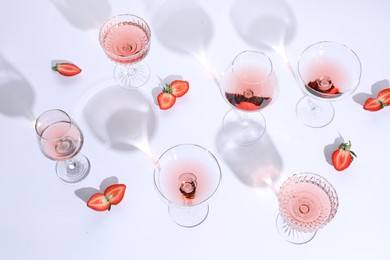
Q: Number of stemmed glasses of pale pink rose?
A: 6